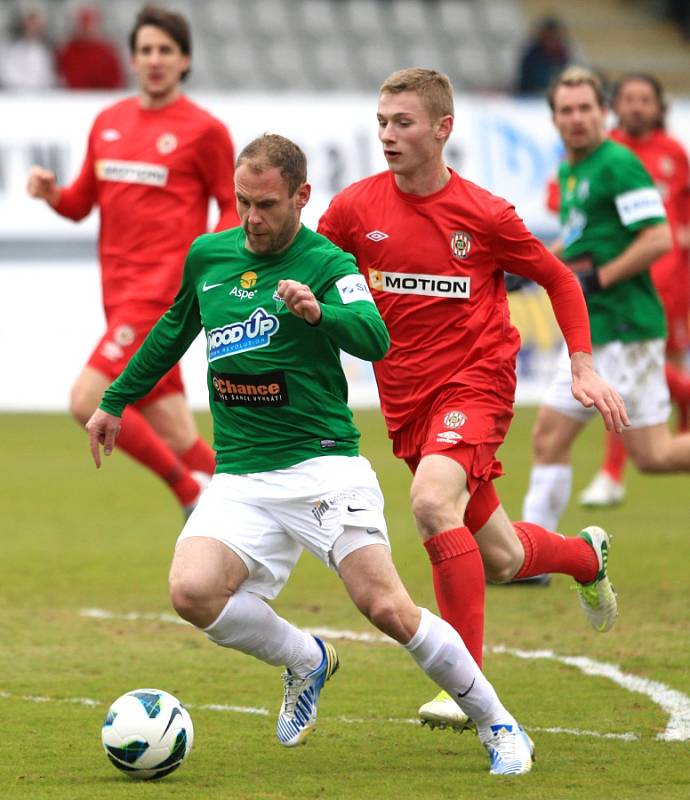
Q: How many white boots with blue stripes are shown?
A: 2